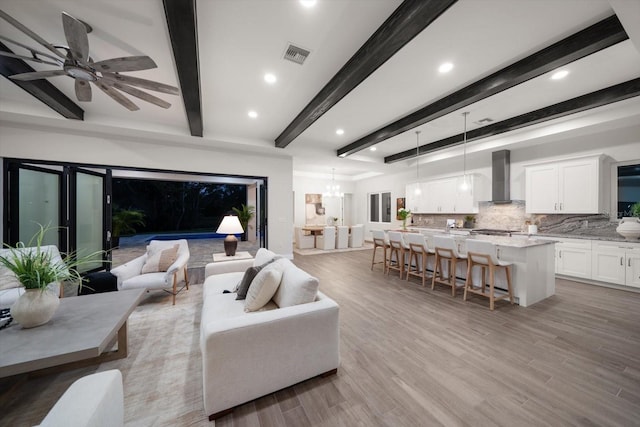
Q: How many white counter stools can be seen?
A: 5